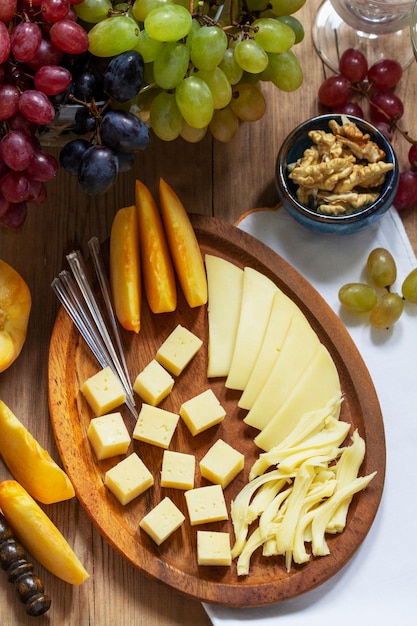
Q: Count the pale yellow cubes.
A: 12